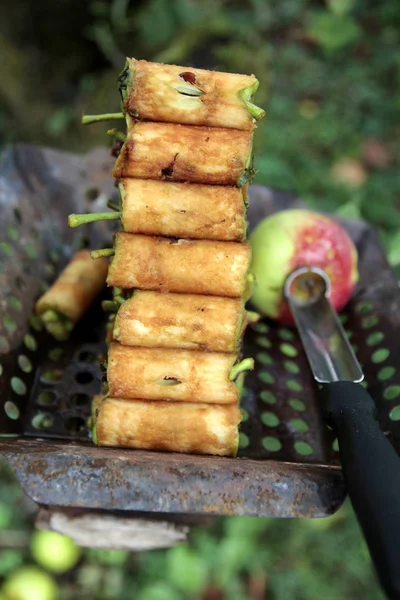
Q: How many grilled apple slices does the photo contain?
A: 8